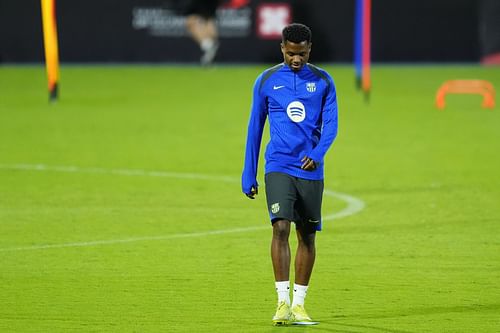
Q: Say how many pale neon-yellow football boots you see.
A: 2